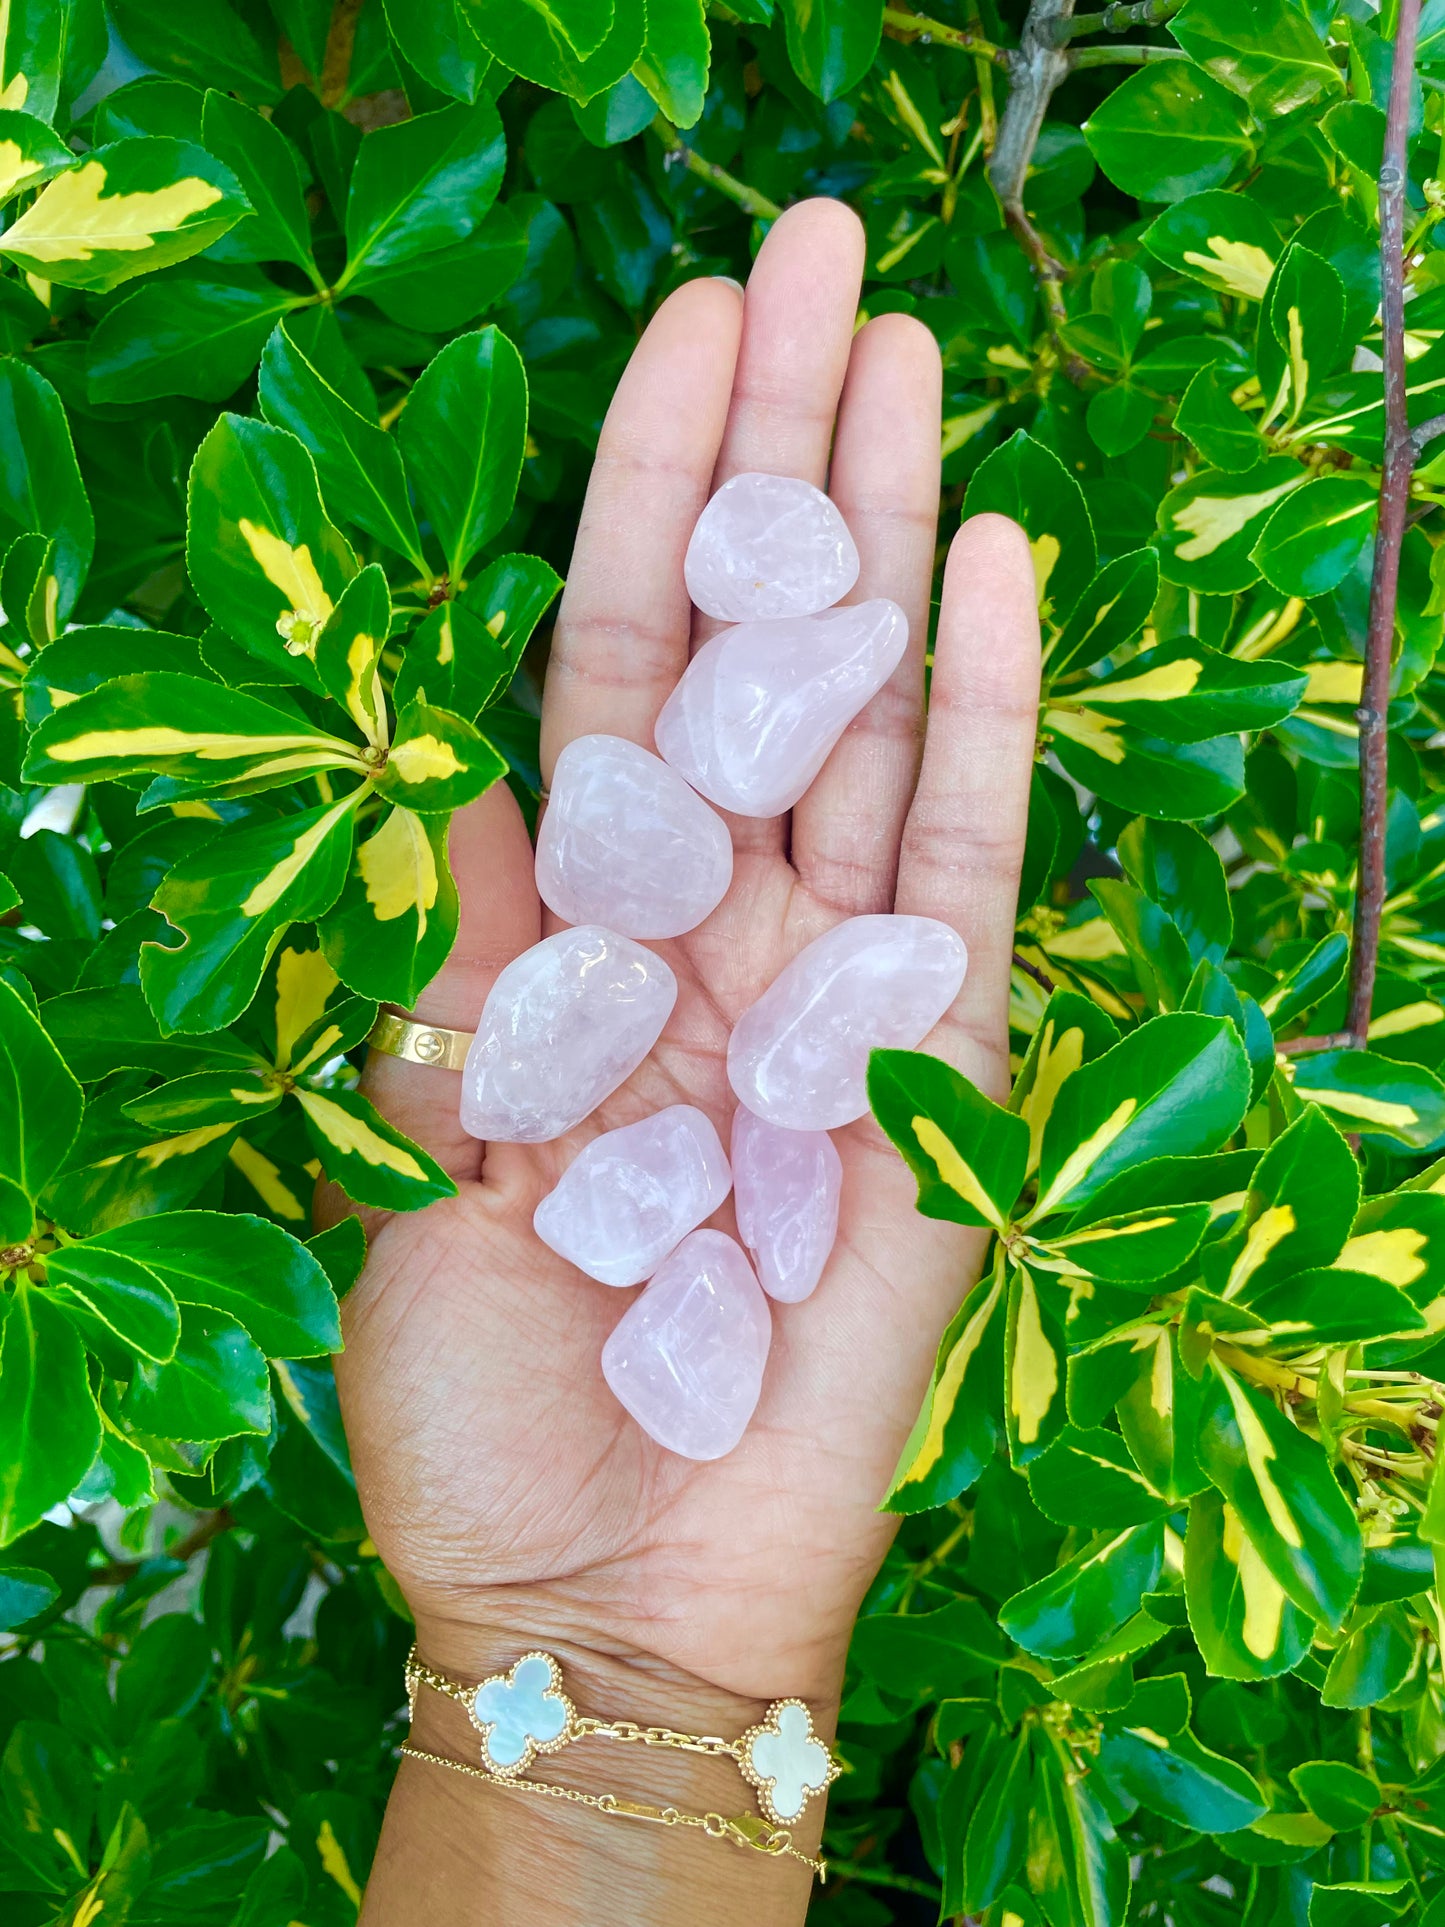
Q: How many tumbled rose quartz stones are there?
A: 8